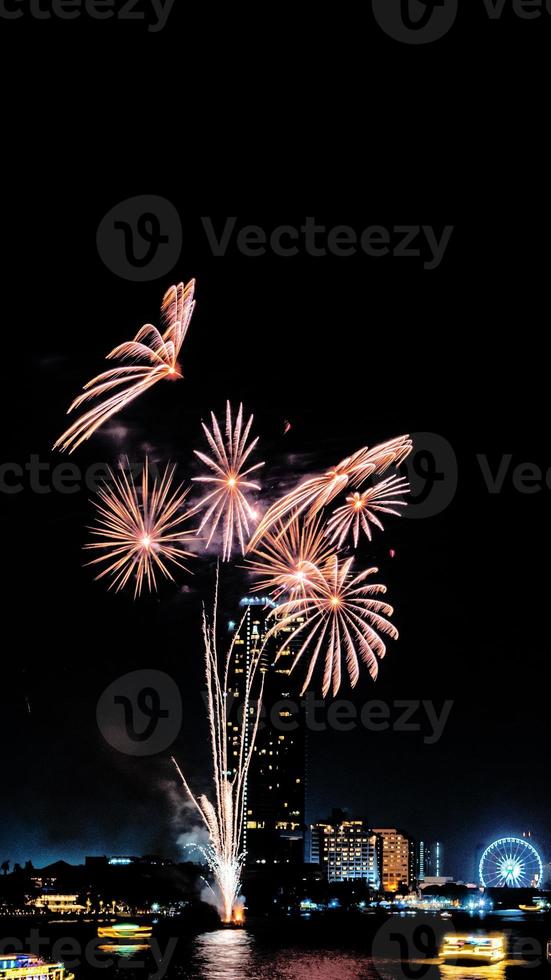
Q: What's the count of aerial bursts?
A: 7